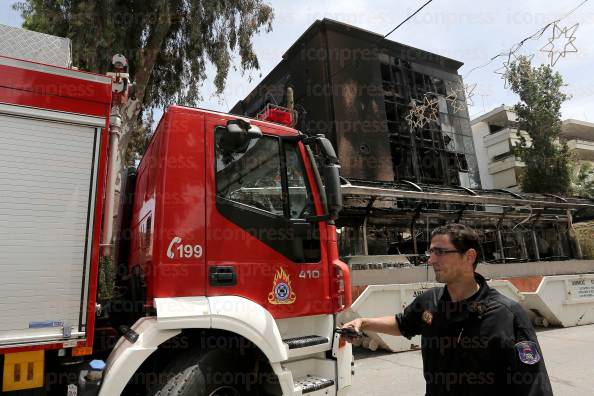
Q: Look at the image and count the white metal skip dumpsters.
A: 2